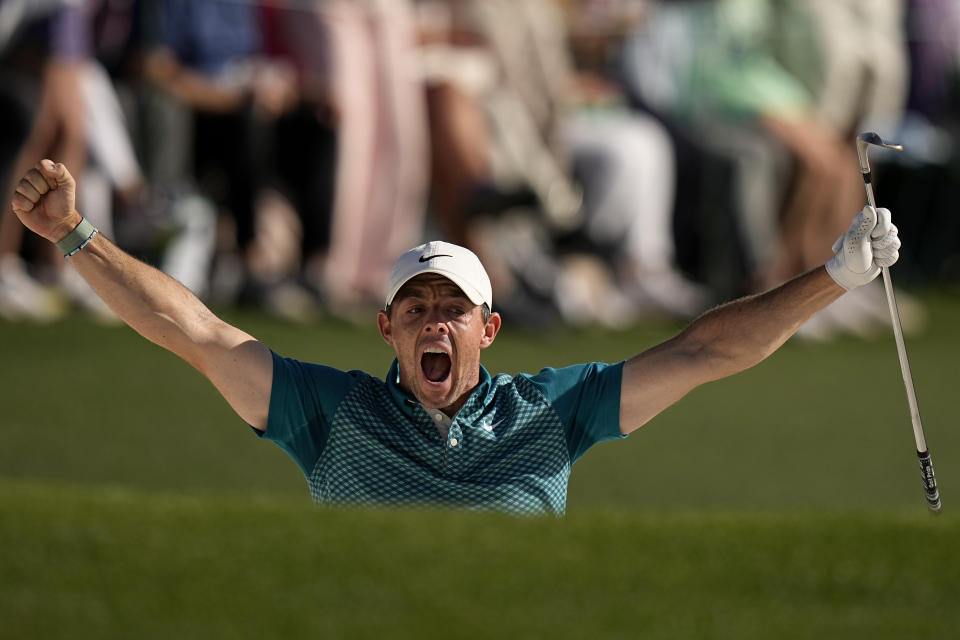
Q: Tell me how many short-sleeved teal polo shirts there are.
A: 1